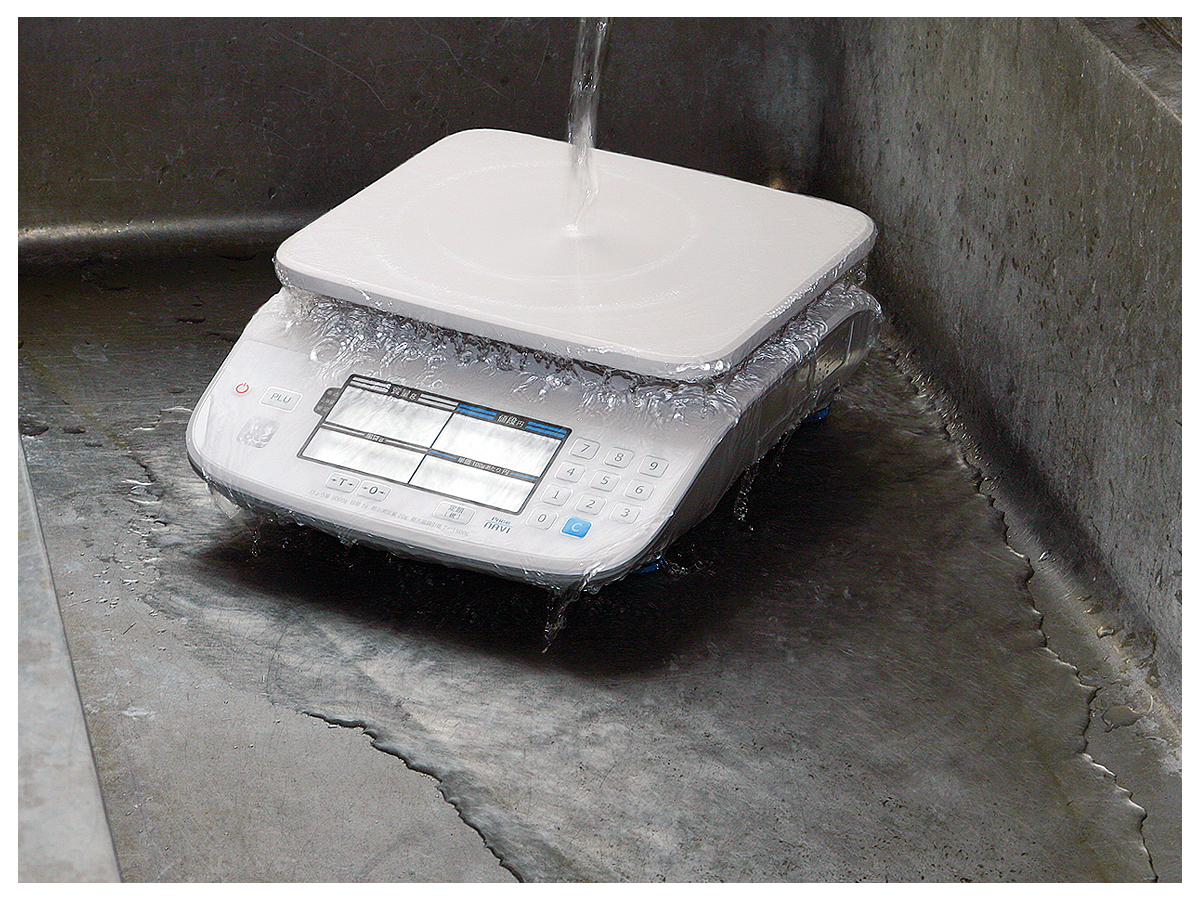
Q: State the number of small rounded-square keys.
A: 11